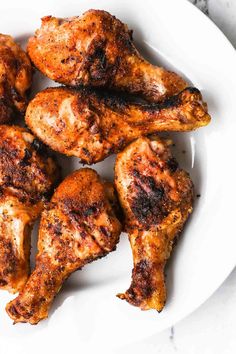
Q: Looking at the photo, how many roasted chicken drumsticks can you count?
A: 6